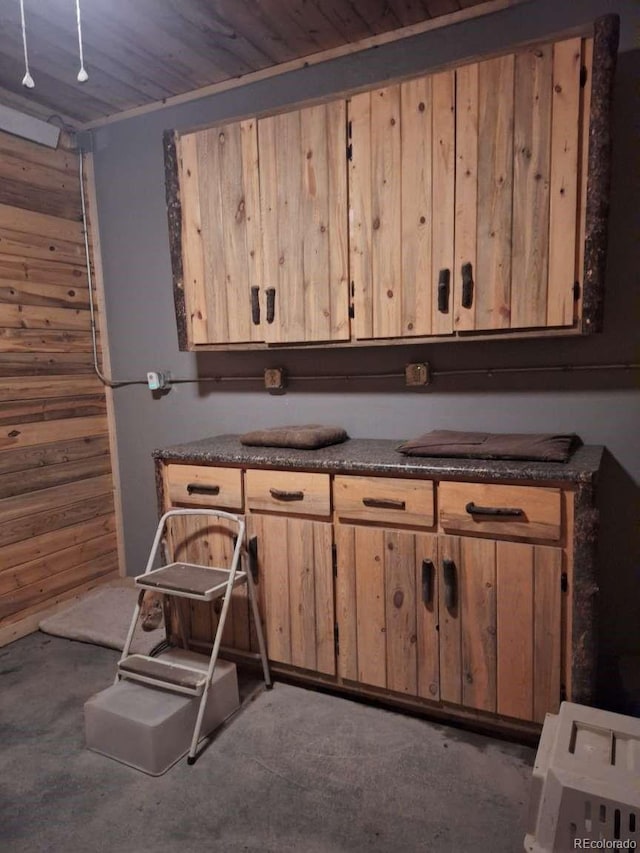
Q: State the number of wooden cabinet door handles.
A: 8